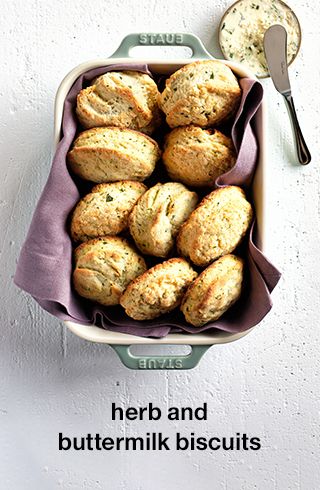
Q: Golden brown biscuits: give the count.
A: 10